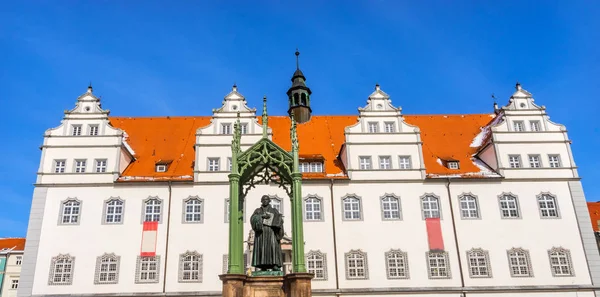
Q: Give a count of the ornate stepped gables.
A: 4